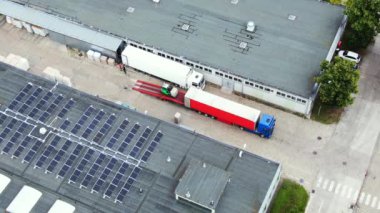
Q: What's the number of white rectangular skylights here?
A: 3